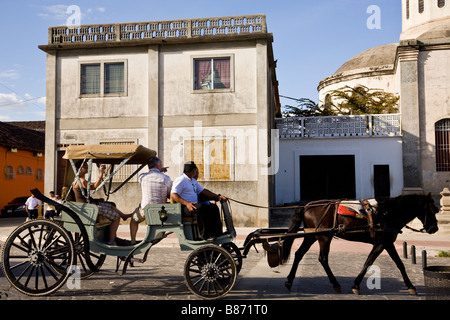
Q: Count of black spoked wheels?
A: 4